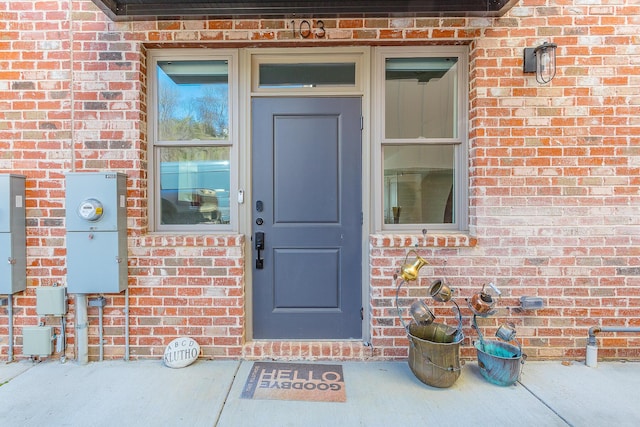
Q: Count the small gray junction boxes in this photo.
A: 2